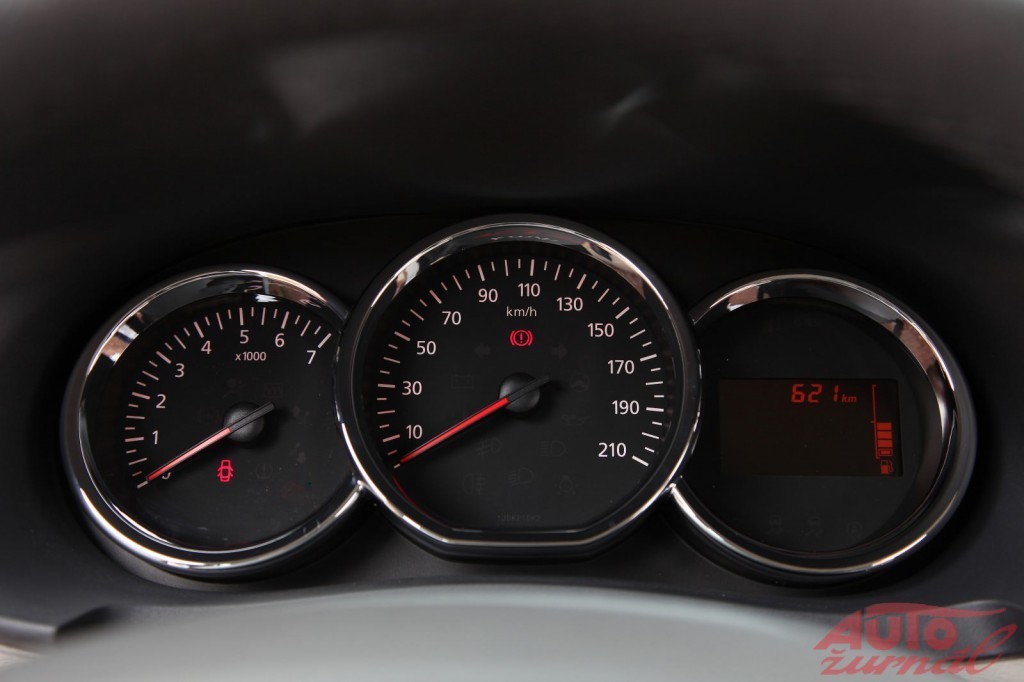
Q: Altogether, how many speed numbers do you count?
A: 11